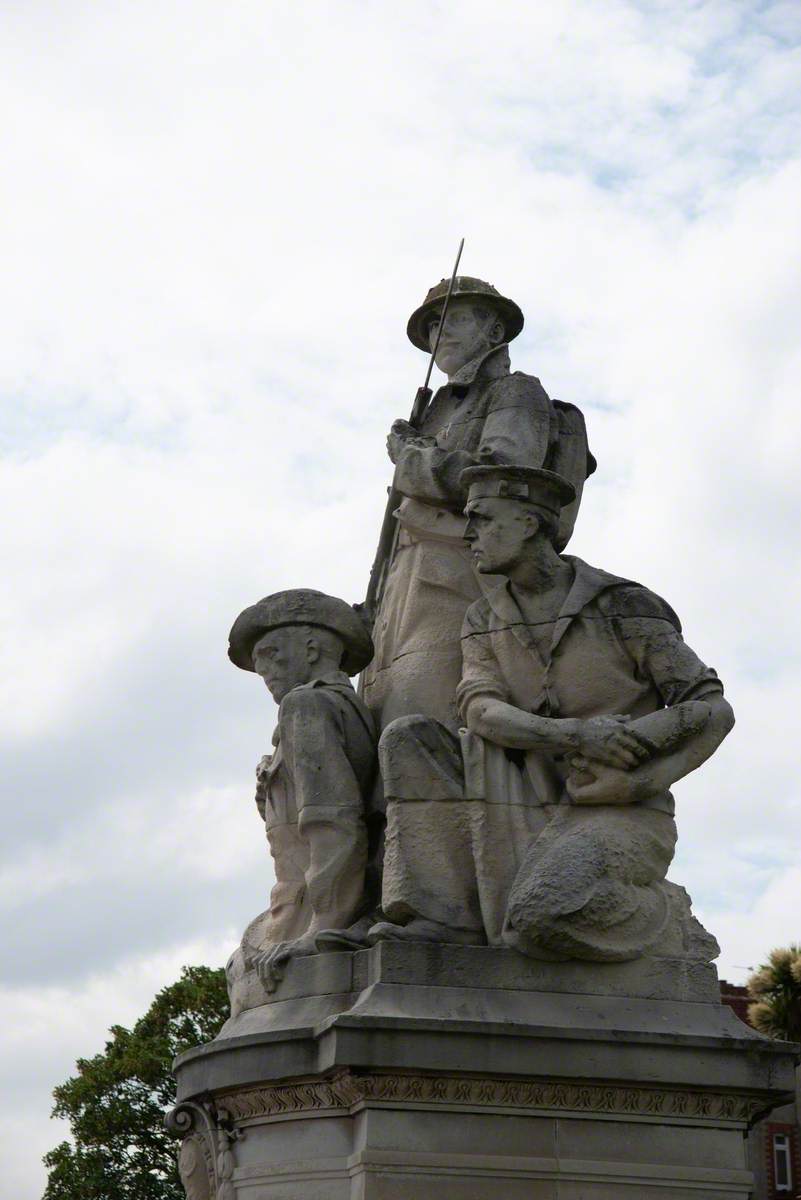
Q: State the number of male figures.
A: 3